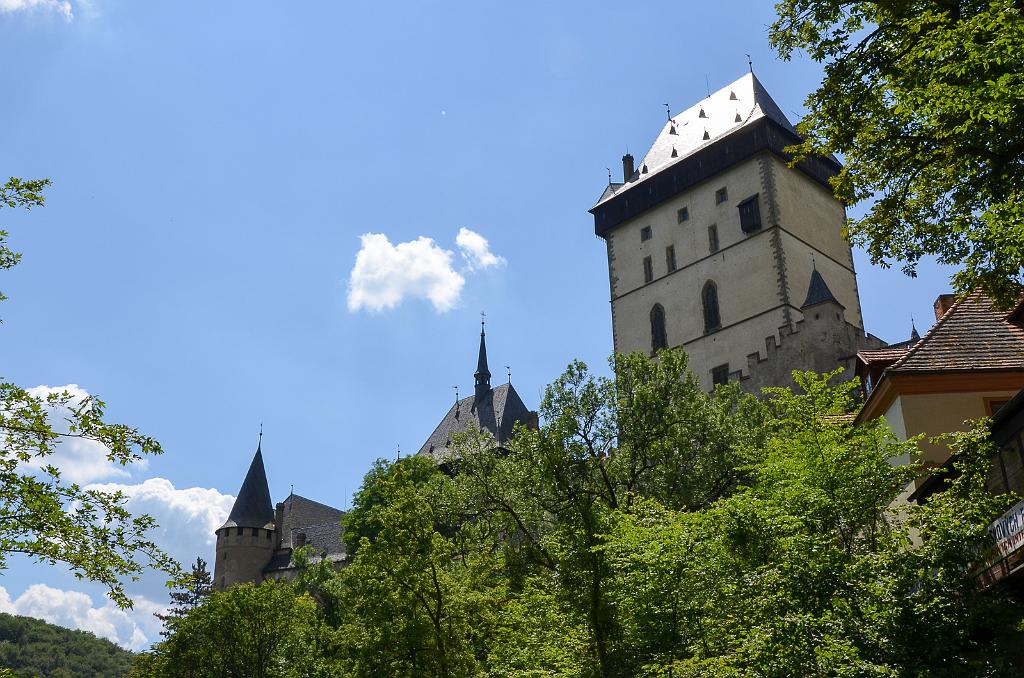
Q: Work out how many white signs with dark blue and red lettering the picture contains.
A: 1